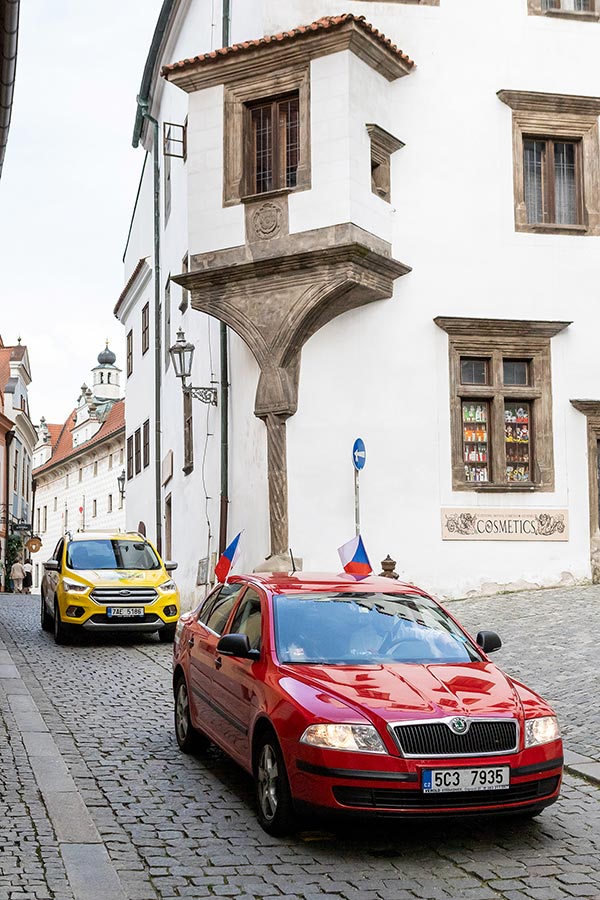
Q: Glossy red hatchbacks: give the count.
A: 1